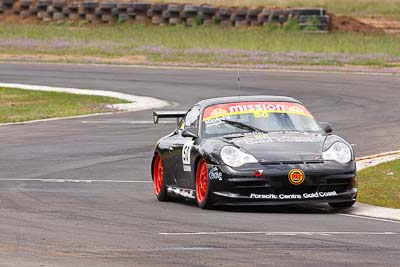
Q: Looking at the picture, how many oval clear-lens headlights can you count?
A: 2